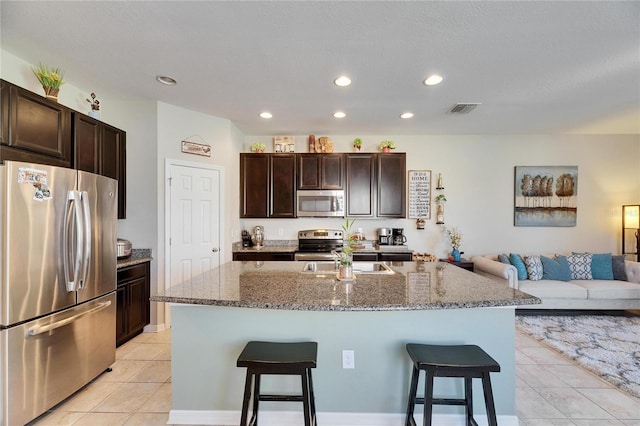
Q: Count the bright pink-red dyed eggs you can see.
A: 0